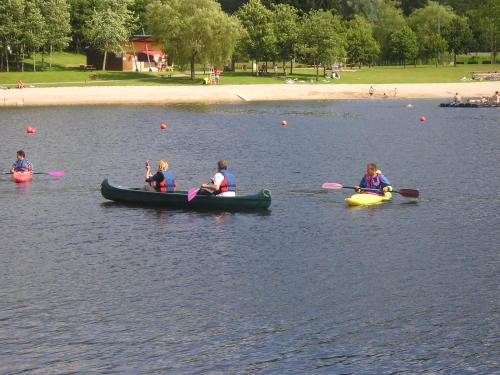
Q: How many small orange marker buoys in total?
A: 4